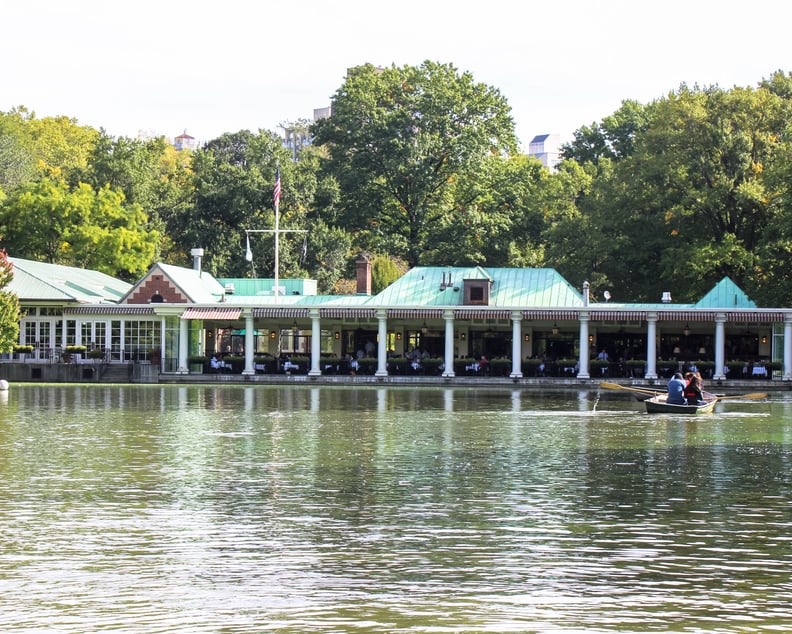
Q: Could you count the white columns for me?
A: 10